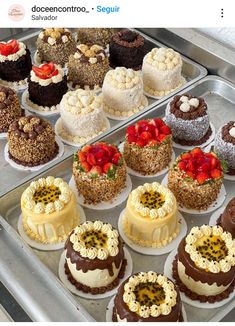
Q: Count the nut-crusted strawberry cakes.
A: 3